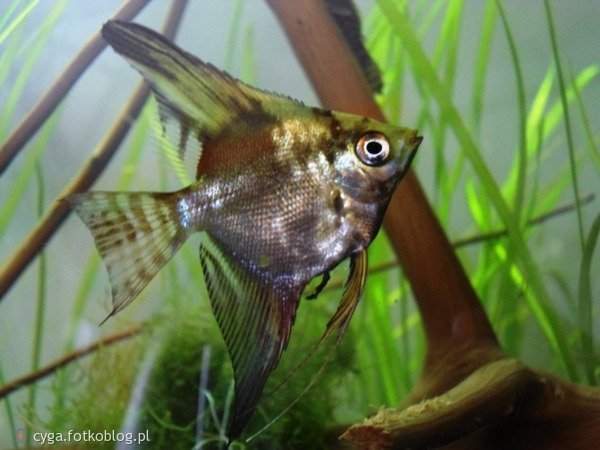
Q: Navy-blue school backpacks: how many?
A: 0